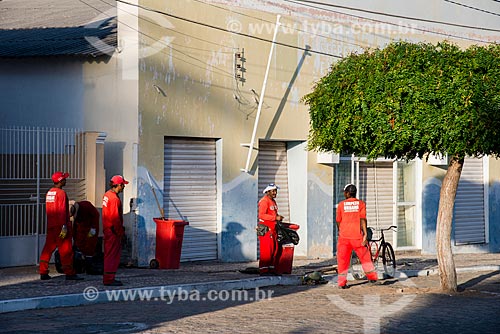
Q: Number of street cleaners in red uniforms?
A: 4